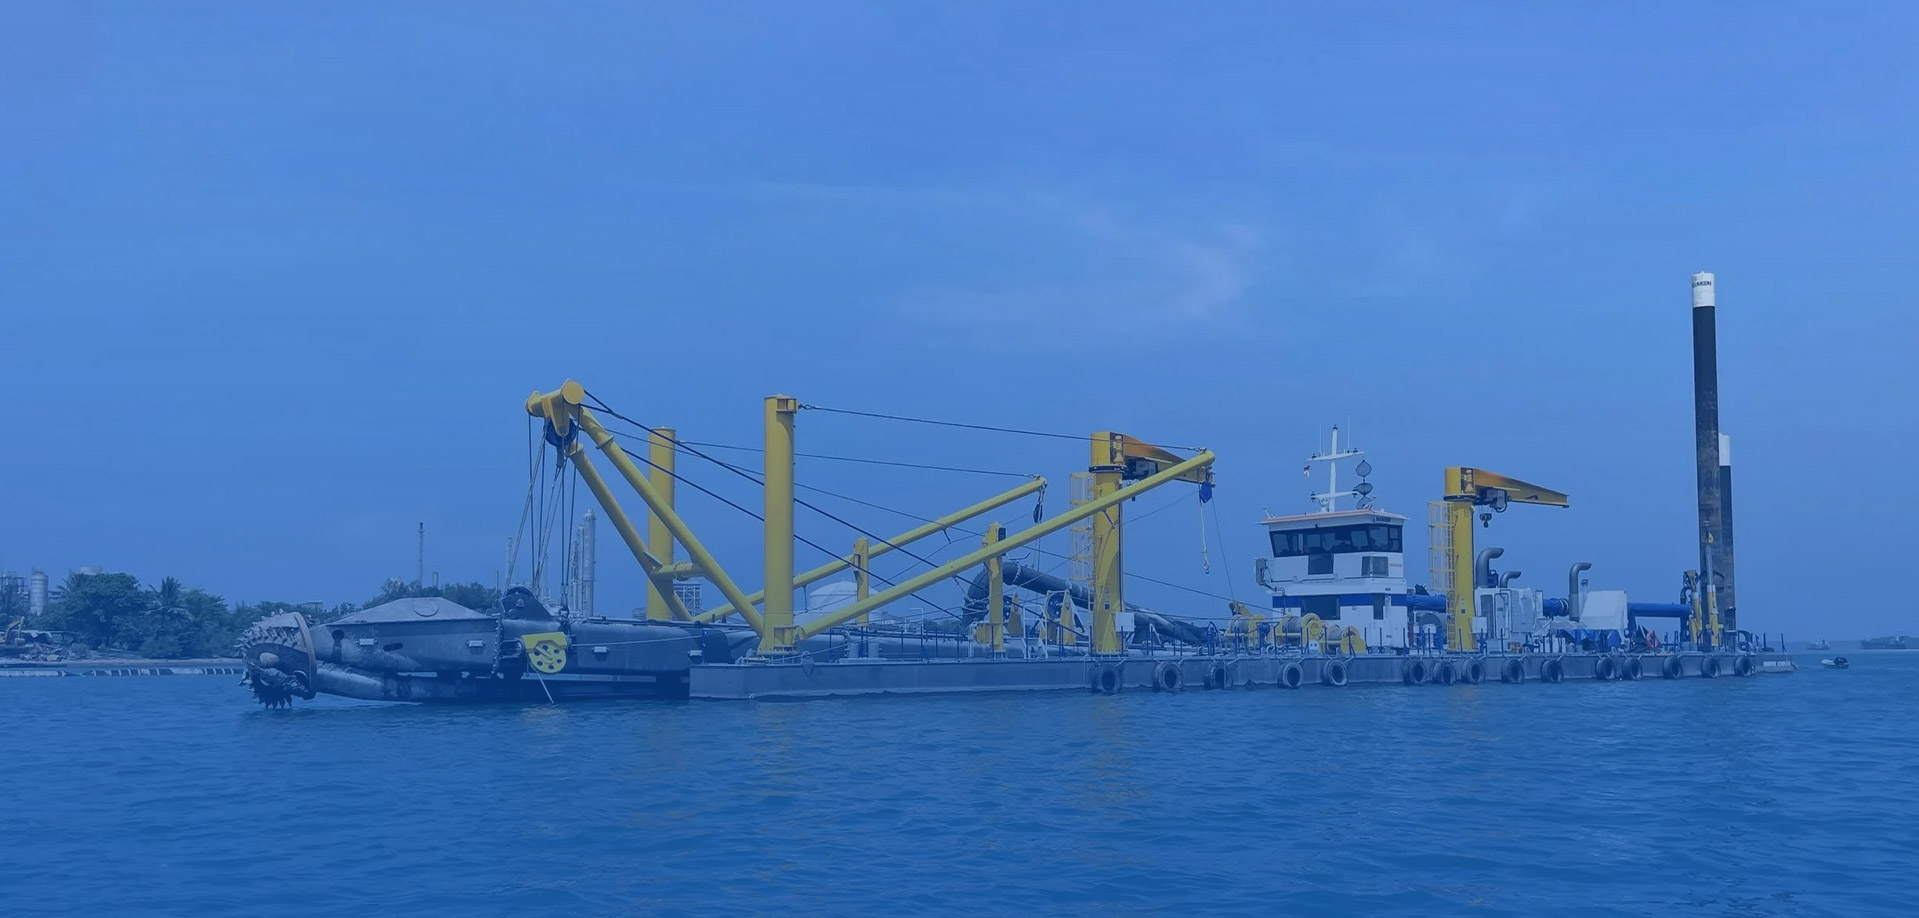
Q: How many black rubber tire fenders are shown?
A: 15